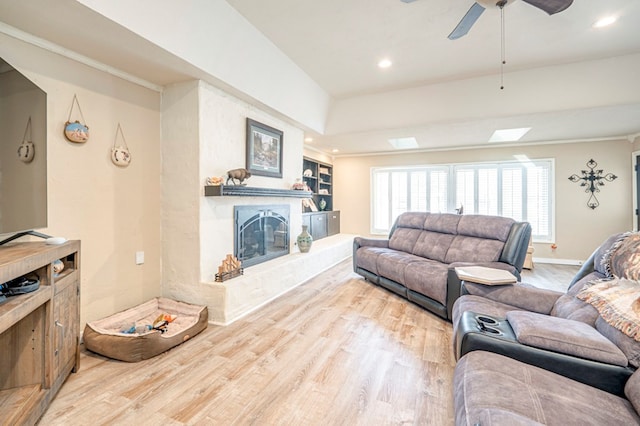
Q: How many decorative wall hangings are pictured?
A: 4